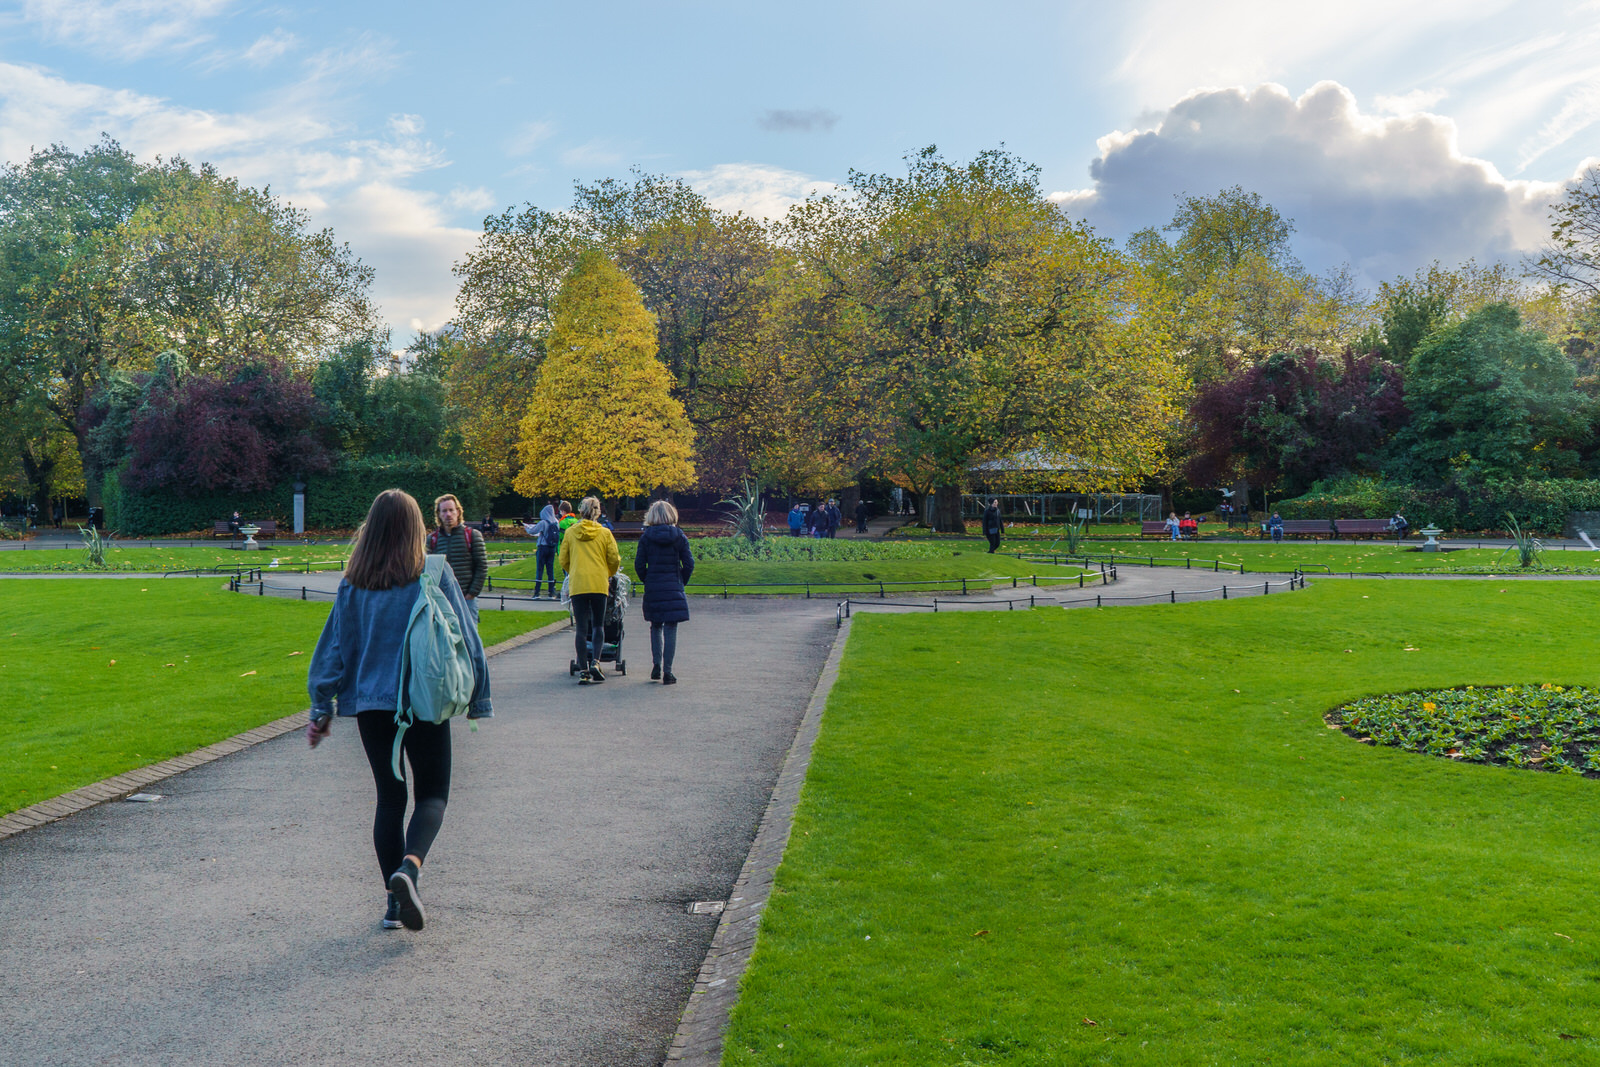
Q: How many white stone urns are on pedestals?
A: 2